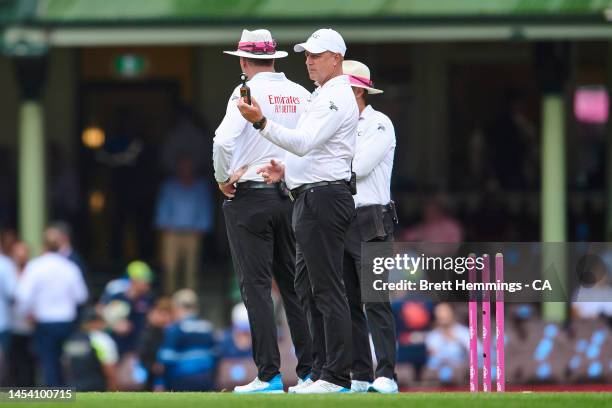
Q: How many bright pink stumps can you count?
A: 3